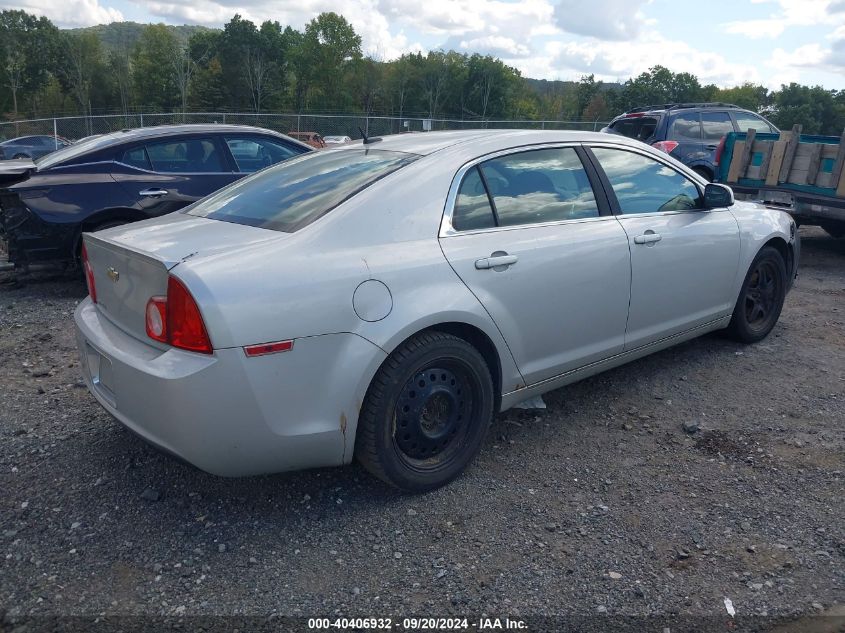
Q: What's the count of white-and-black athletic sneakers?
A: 0